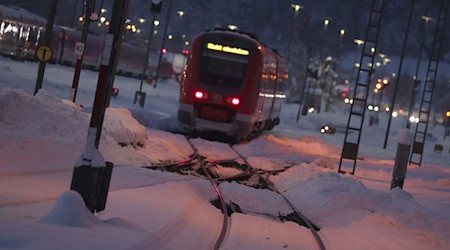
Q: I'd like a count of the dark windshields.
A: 1